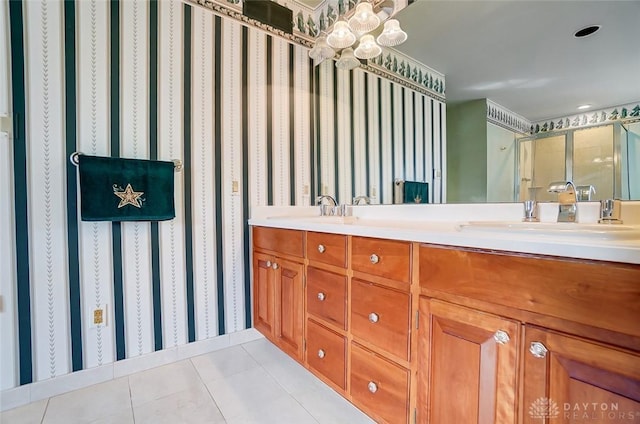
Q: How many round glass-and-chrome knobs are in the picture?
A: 10